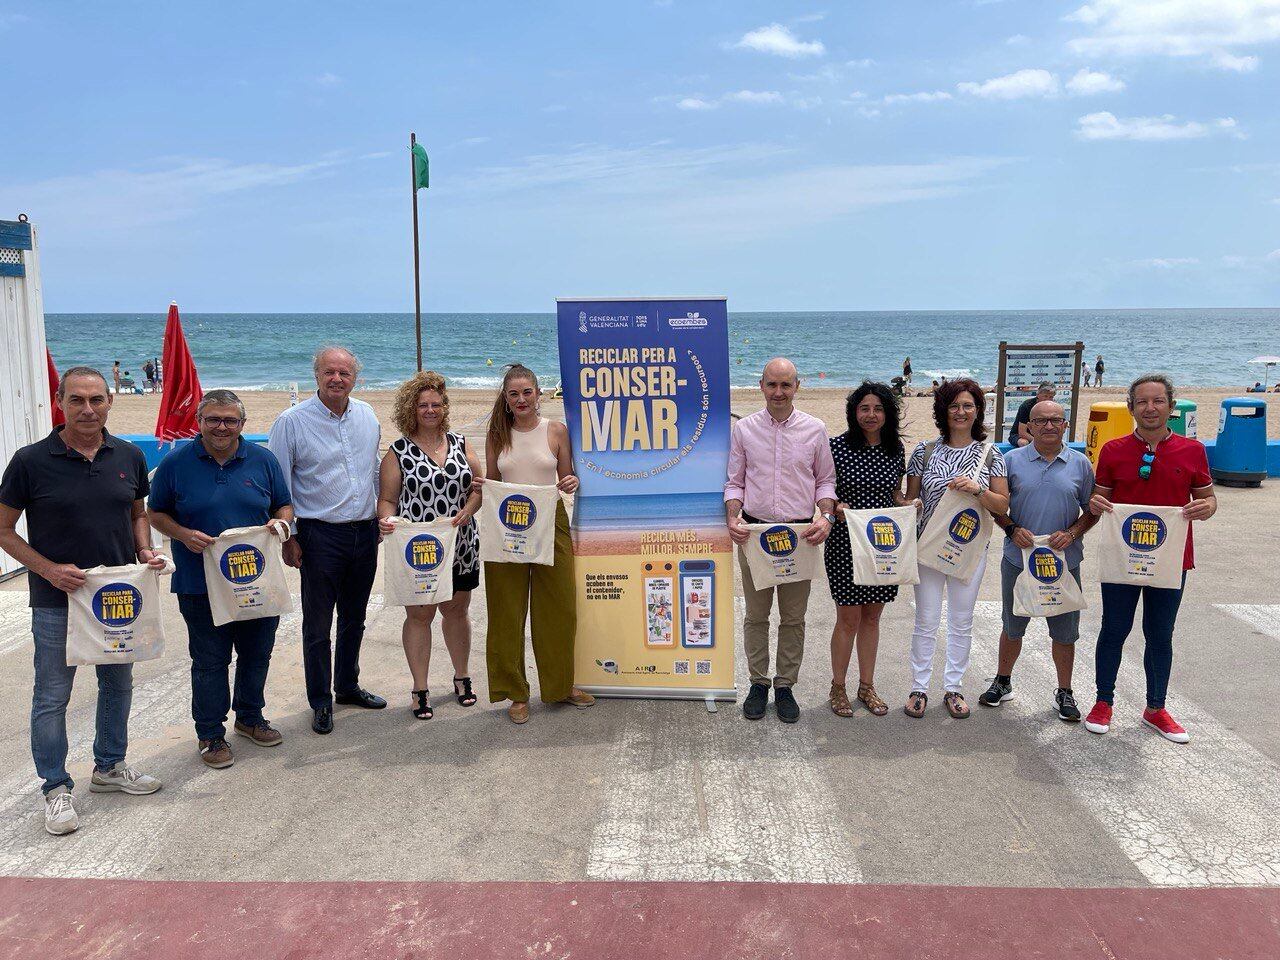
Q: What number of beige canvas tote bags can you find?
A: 9